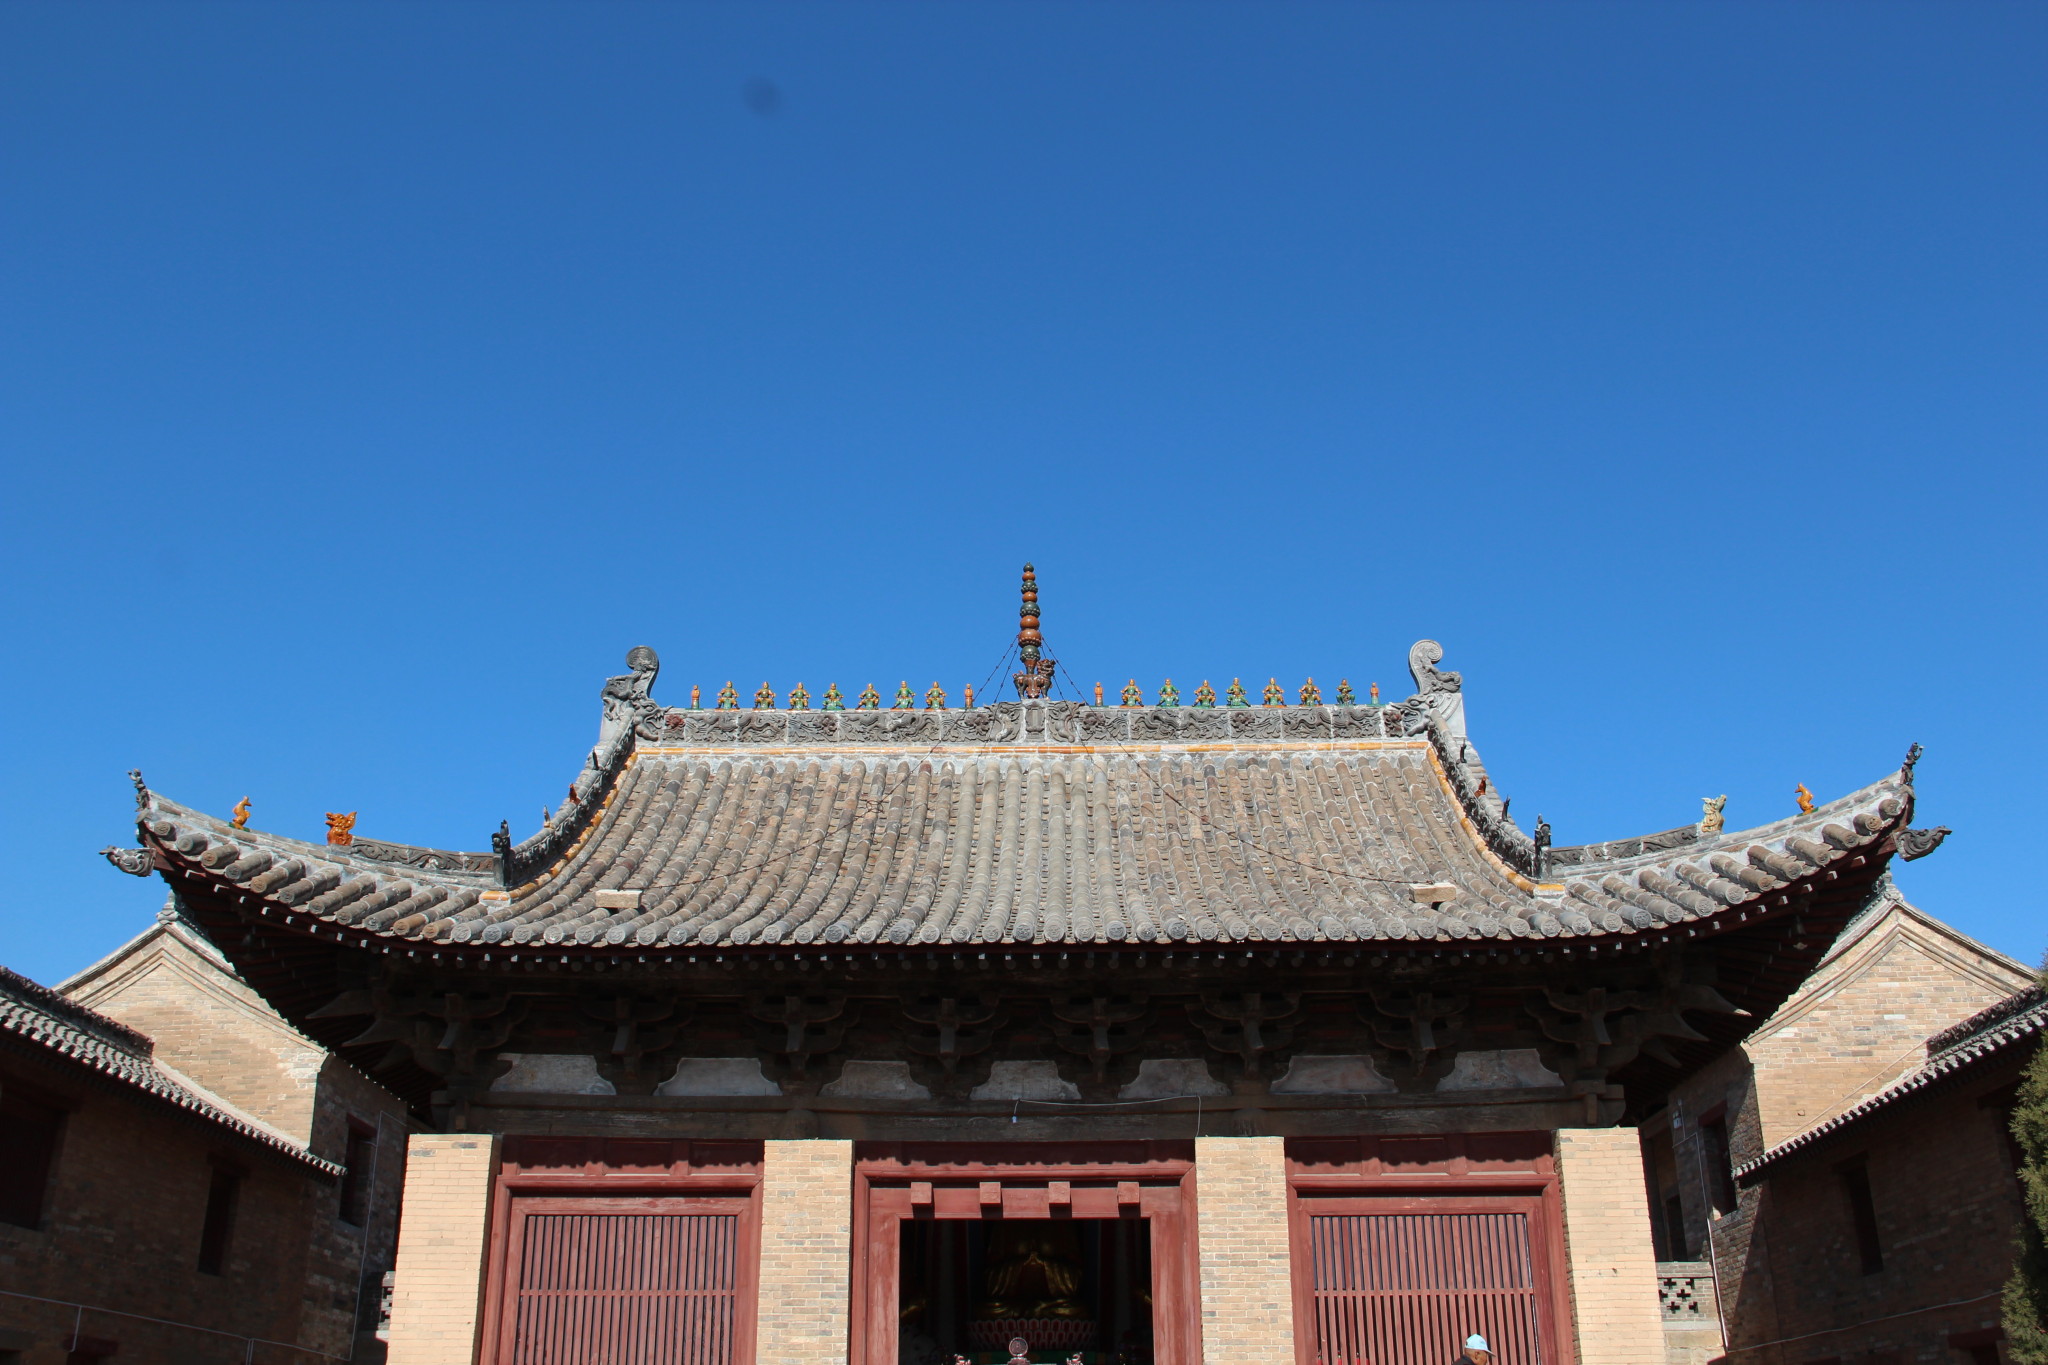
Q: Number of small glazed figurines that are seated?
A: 14